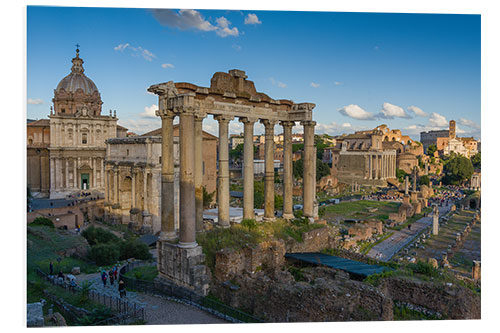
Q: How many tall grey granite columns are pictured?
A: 8